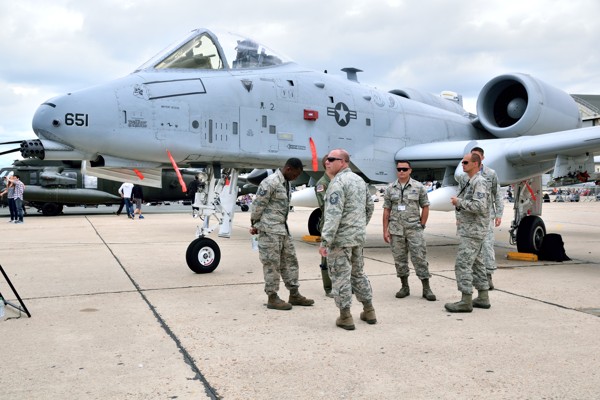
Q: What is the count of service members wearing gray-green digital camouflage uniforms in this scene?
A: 5